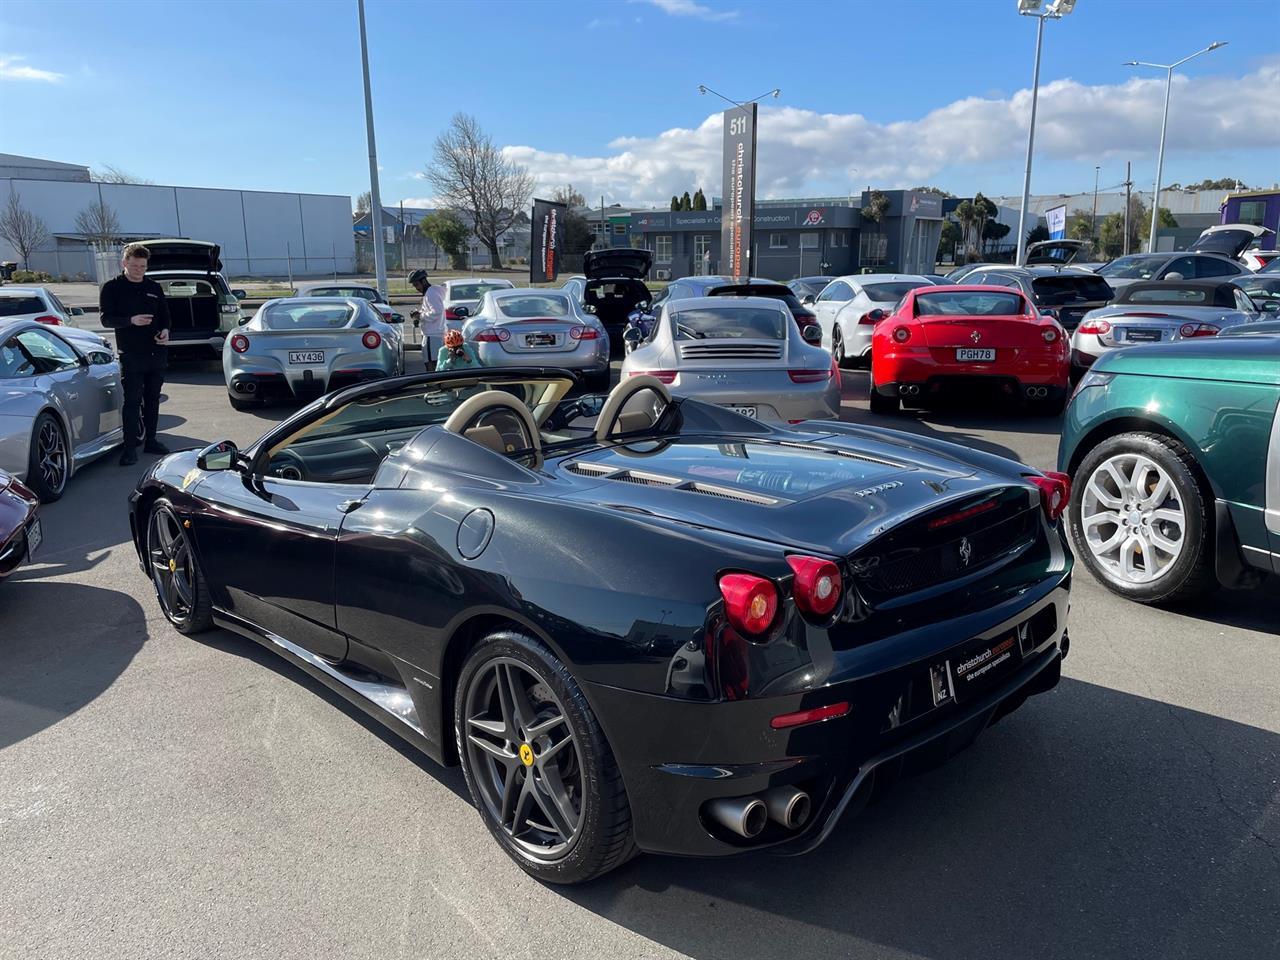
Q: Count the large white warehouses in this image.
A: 1